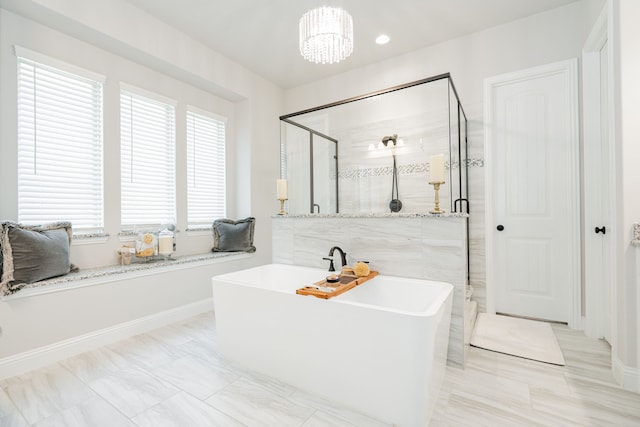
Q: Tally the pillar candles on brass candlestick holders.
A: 2